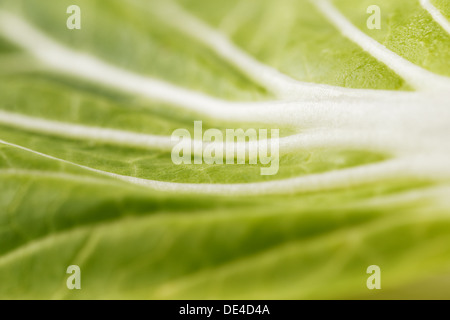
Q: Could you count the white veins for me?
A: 6